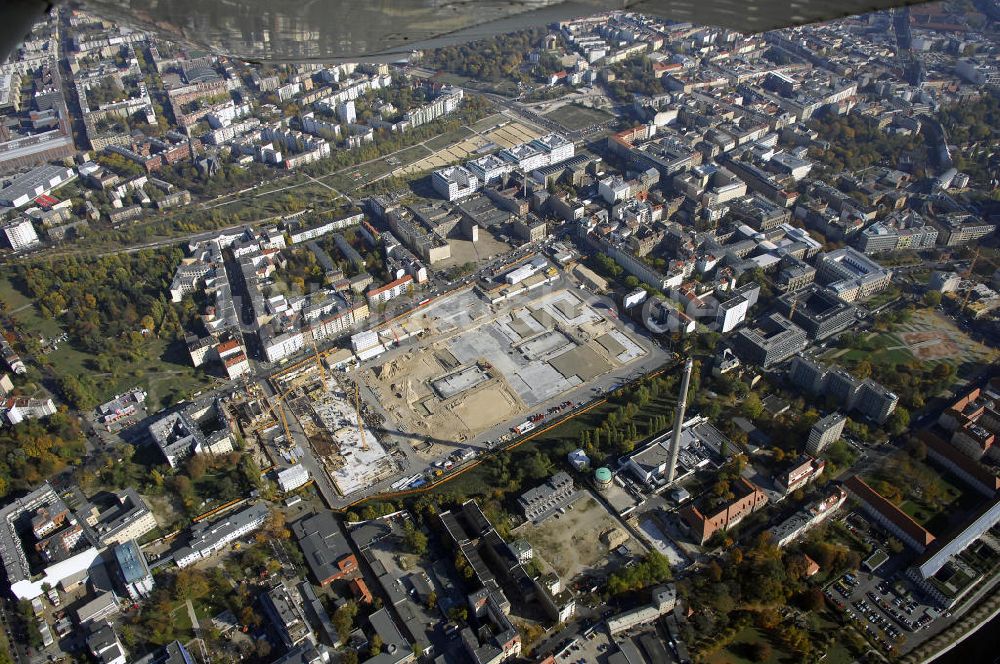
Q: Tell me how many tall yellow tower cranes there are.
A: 3